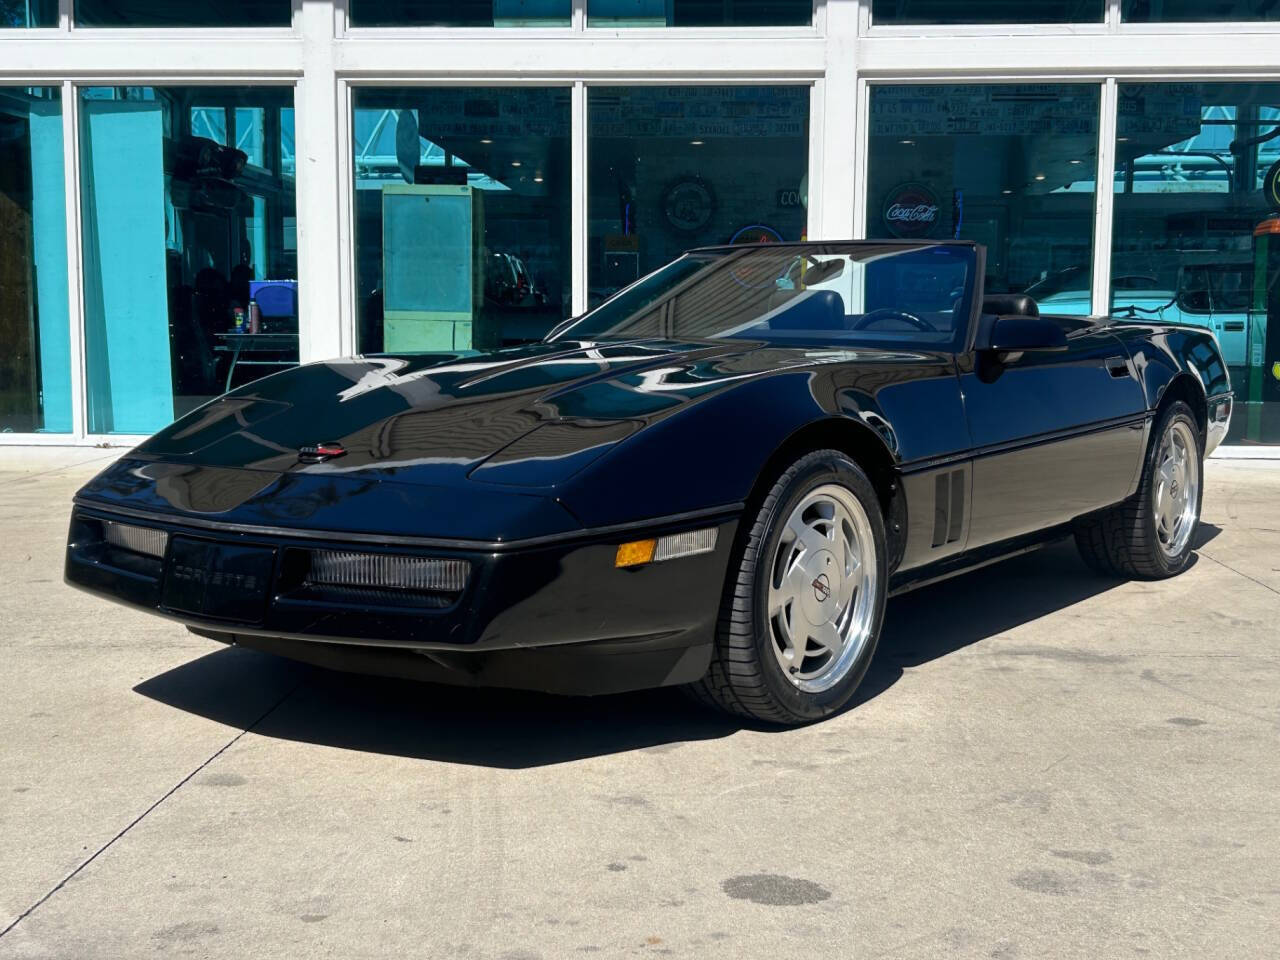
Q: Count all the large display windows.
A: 6